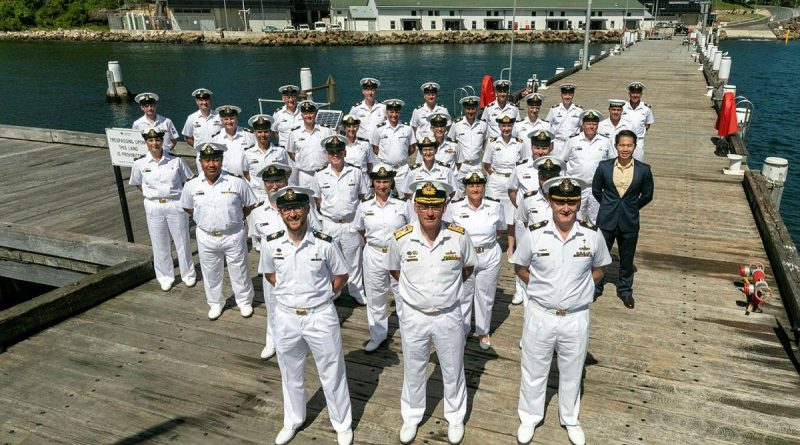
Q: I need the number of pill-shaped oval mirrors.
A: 0